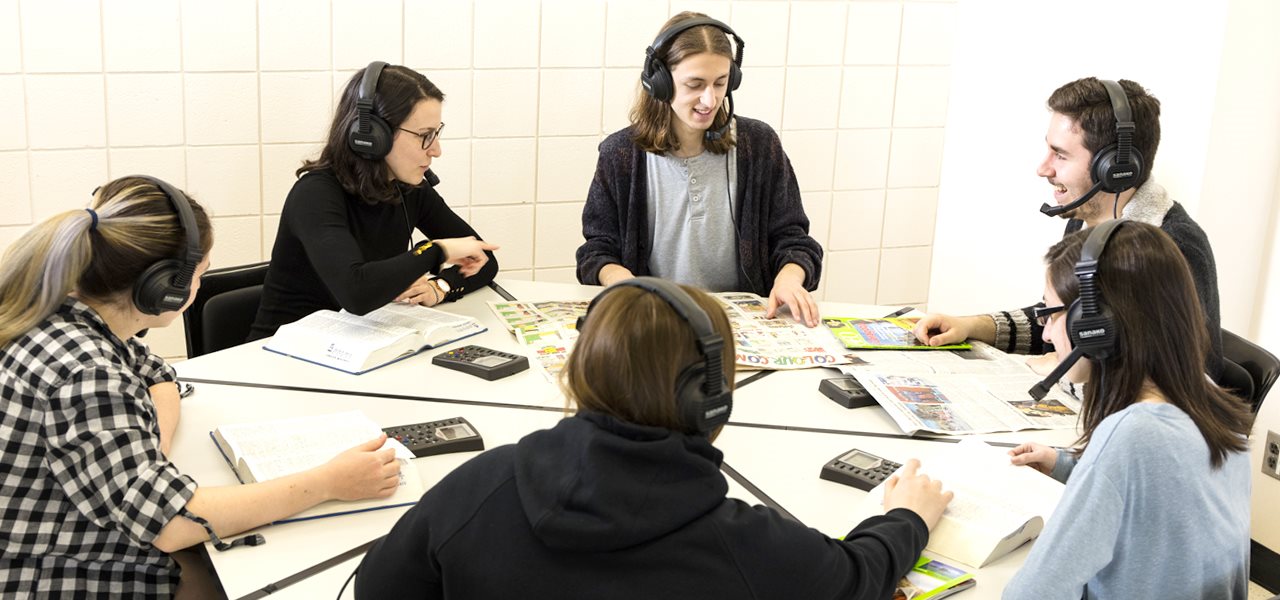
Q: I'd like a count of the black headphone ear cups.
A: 7